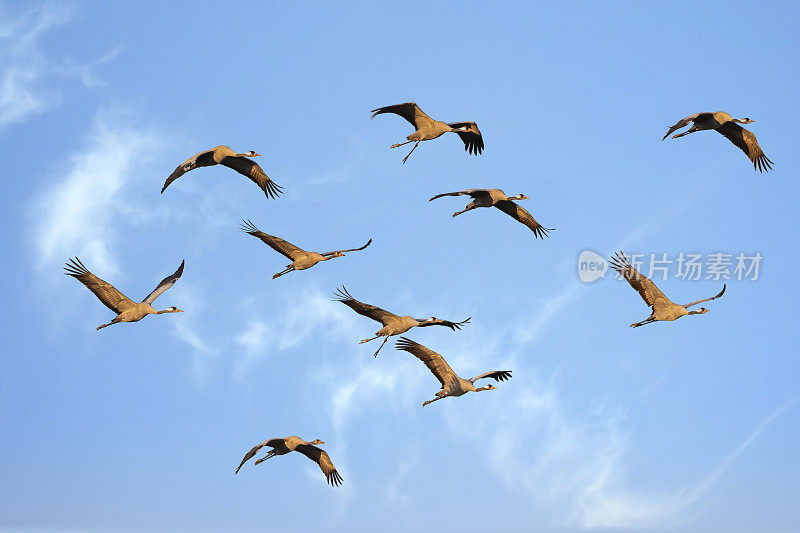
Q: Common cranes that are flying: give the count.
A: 10